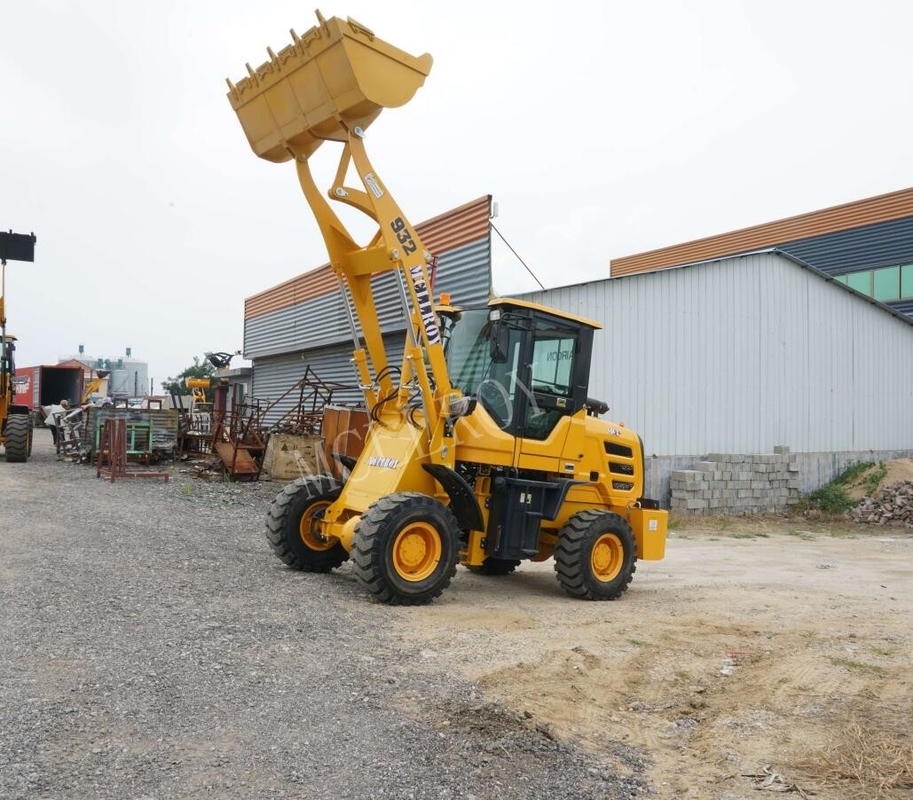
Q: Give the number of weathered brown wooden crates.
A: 1